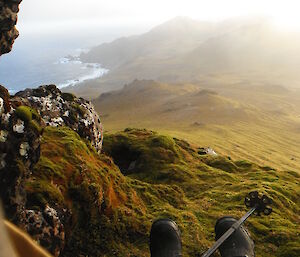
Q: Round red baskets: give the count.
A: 0